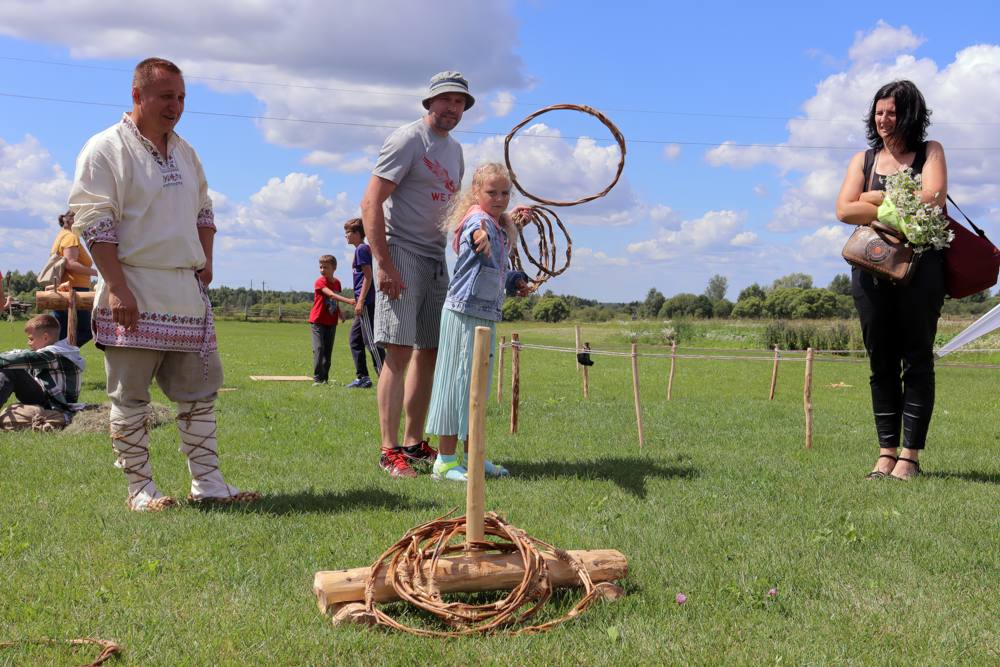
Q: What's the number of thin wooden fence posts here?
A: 8